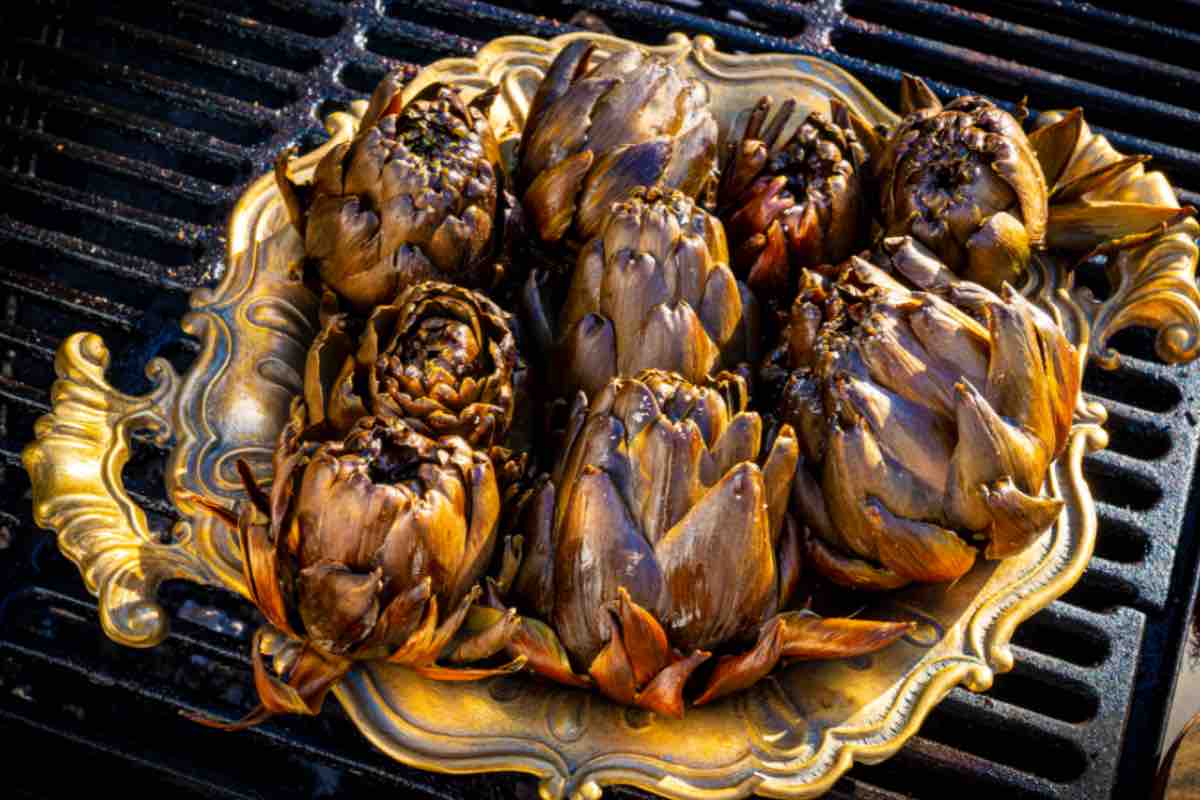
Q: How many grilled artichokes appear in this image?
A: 9